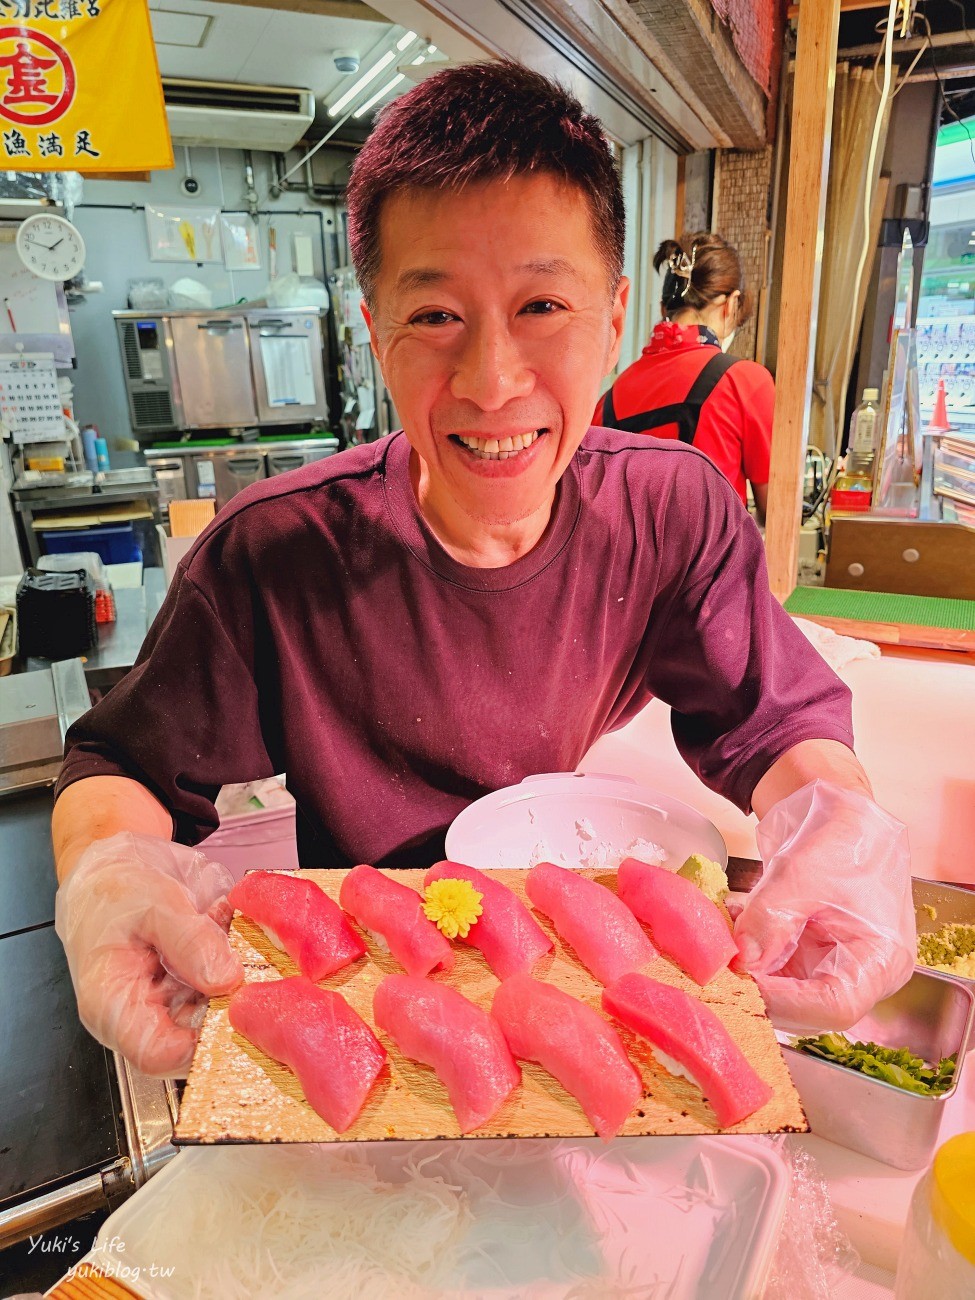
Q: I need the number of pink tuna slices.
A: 9